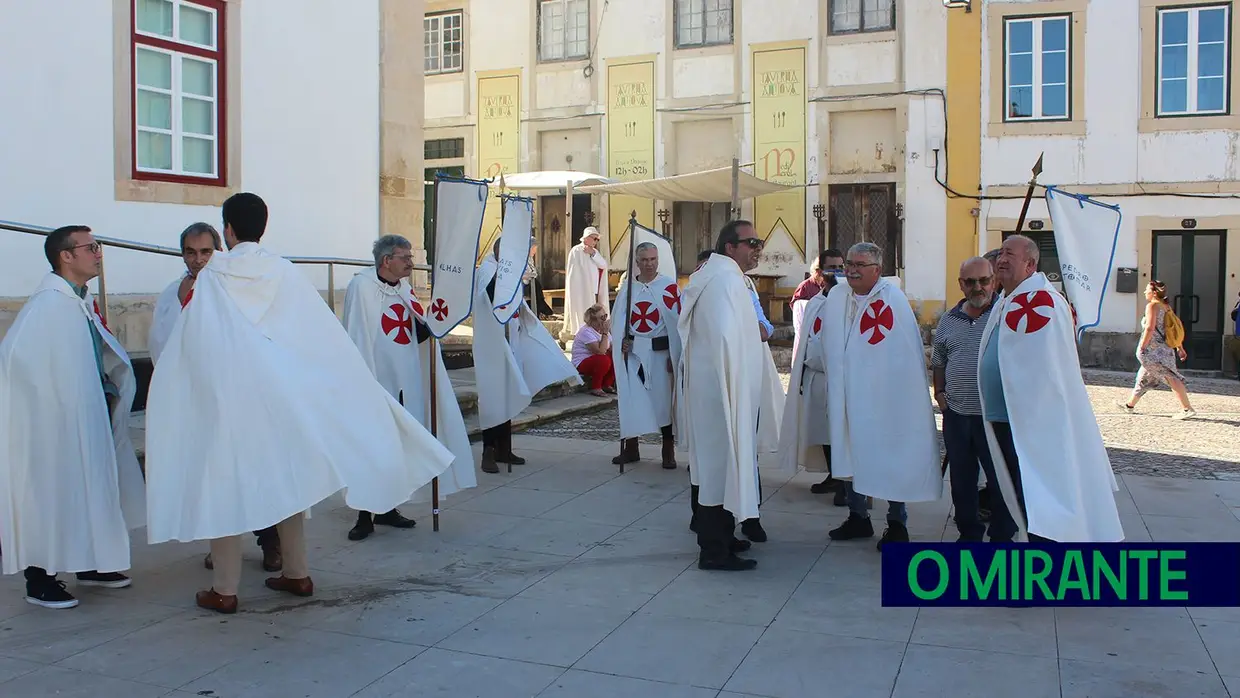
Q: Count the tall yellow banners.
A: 3